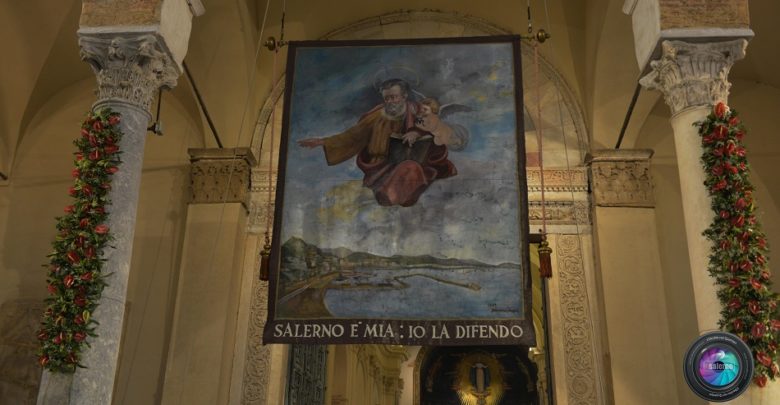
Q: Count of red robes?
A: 1